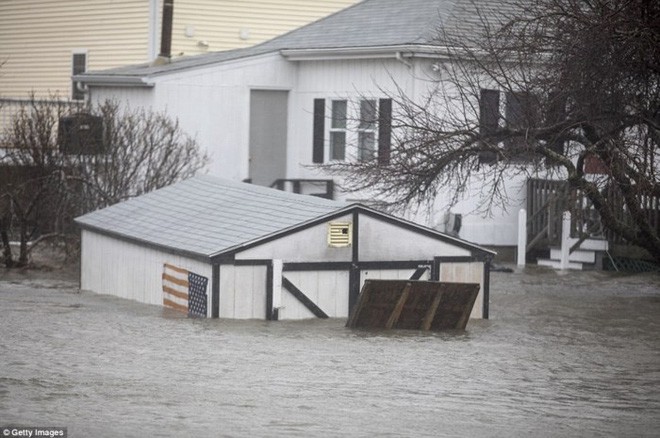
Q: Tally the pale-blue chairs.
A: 0